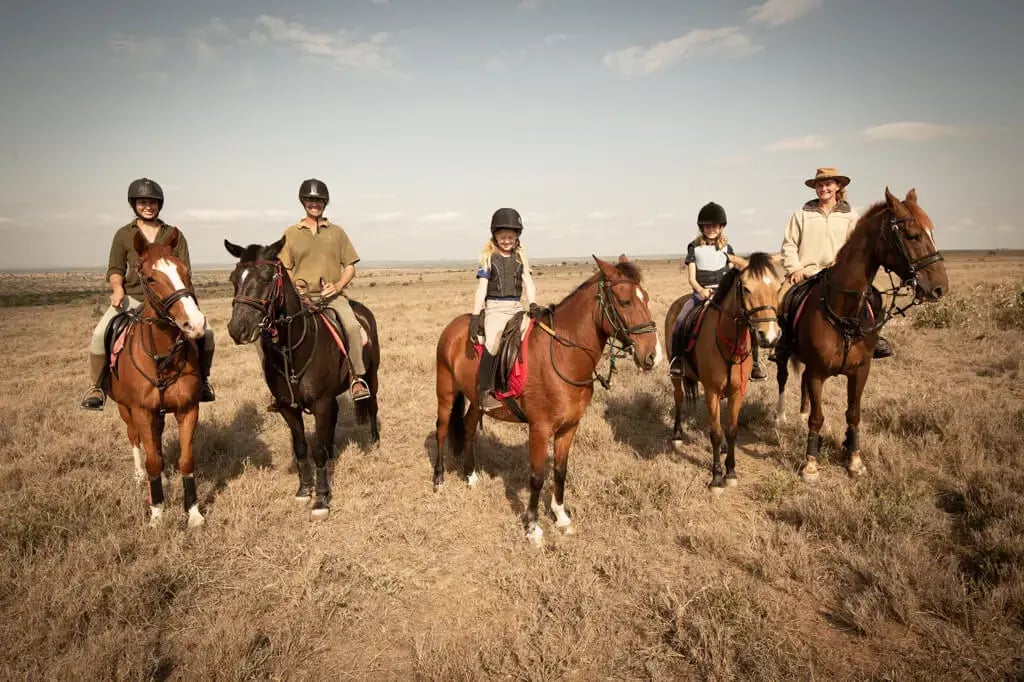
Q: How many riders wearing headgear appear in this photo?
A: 5